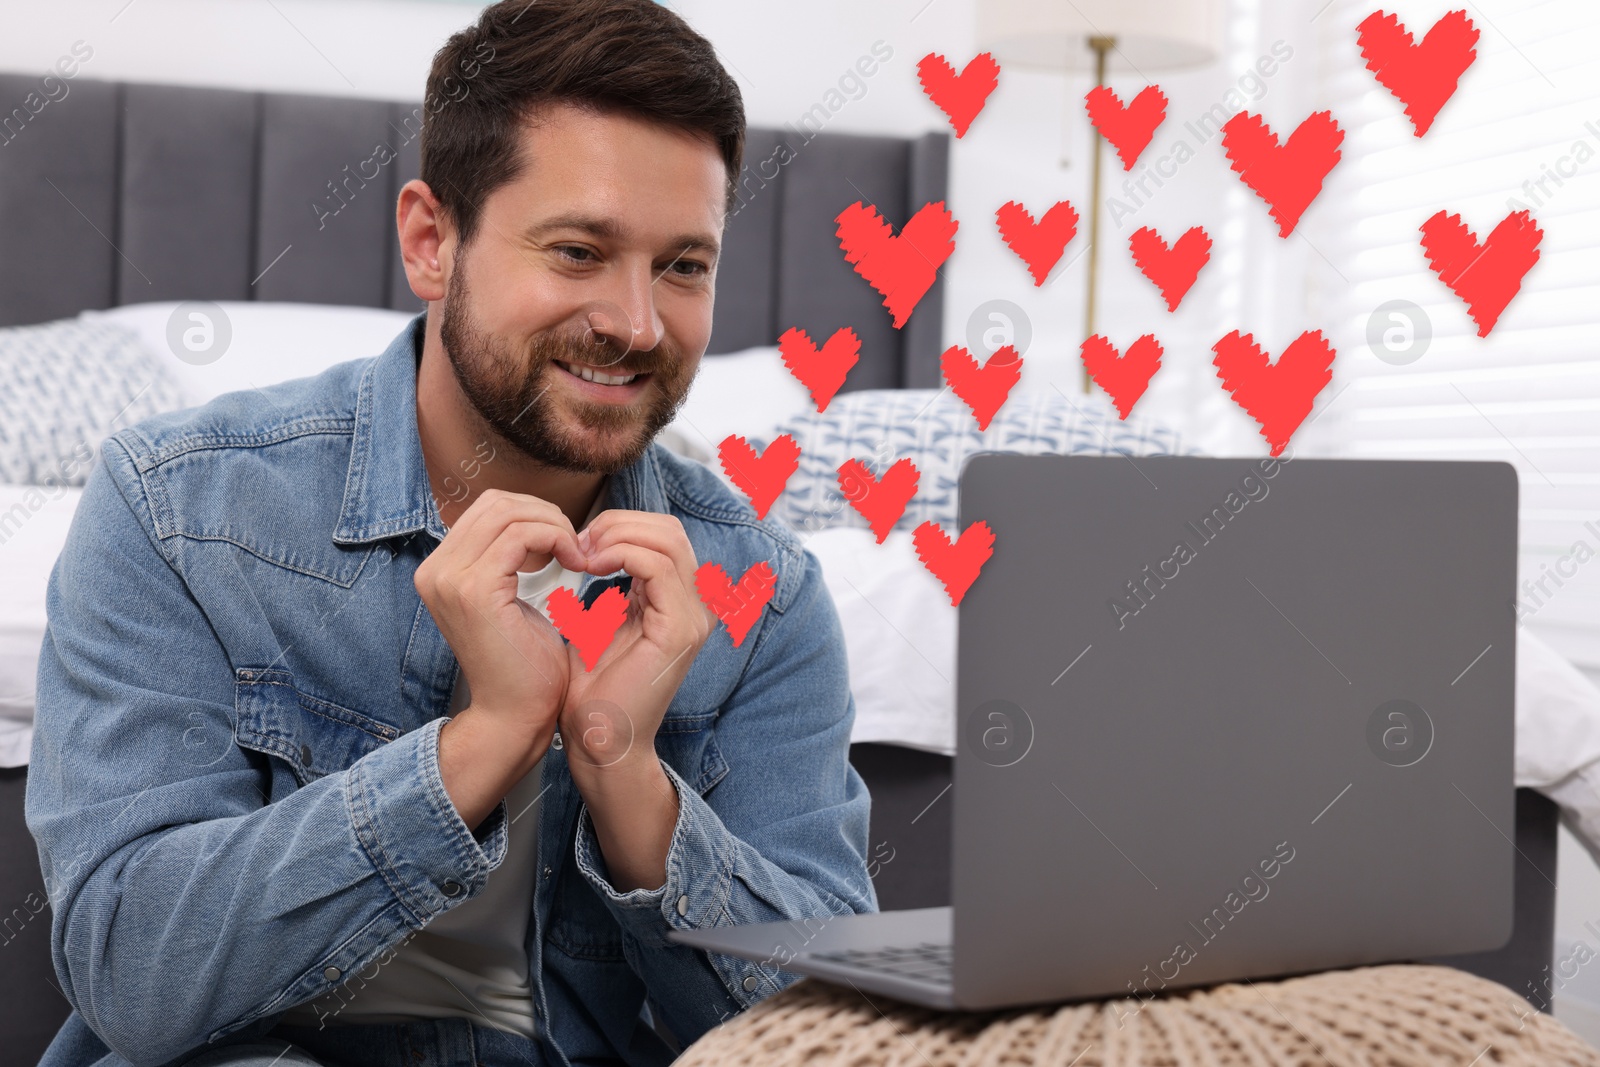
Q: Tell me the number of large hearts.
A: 5